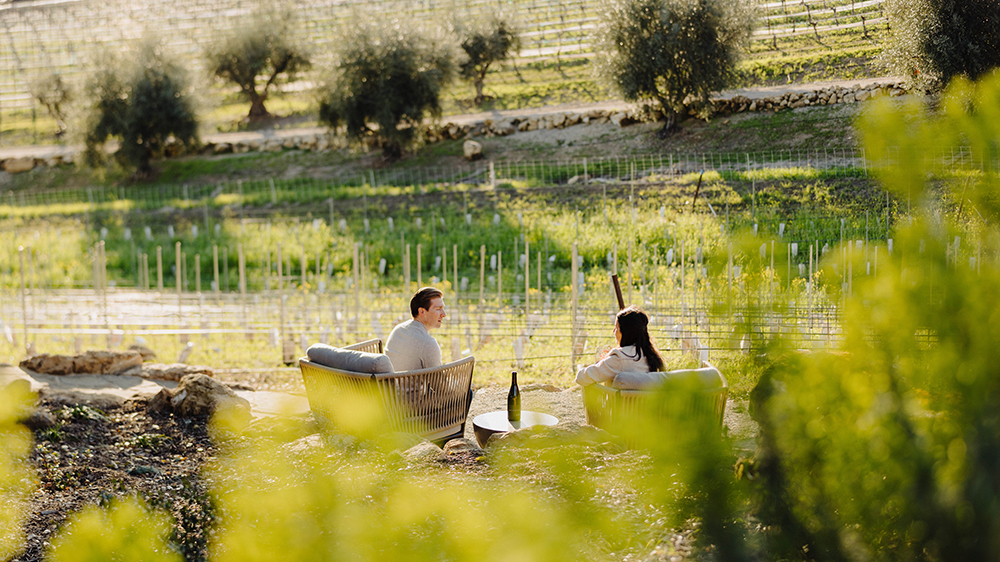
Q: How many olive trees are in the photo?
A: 7